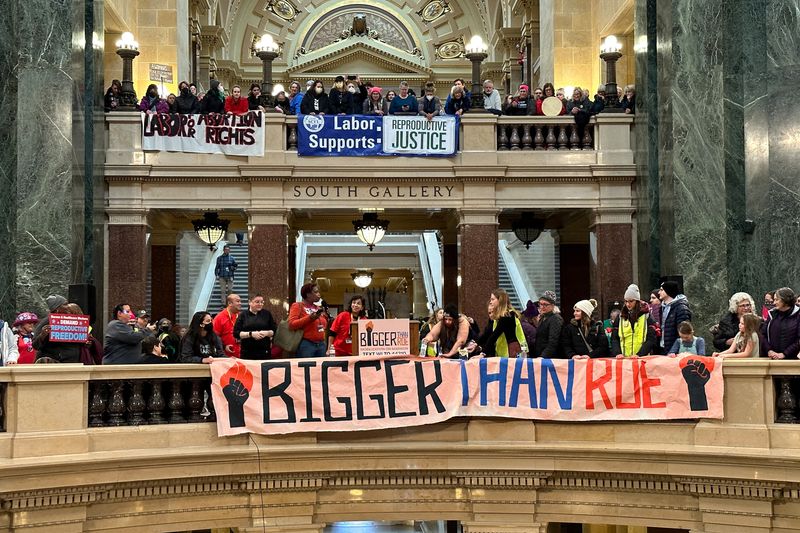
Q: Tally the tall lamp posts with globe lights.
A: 4